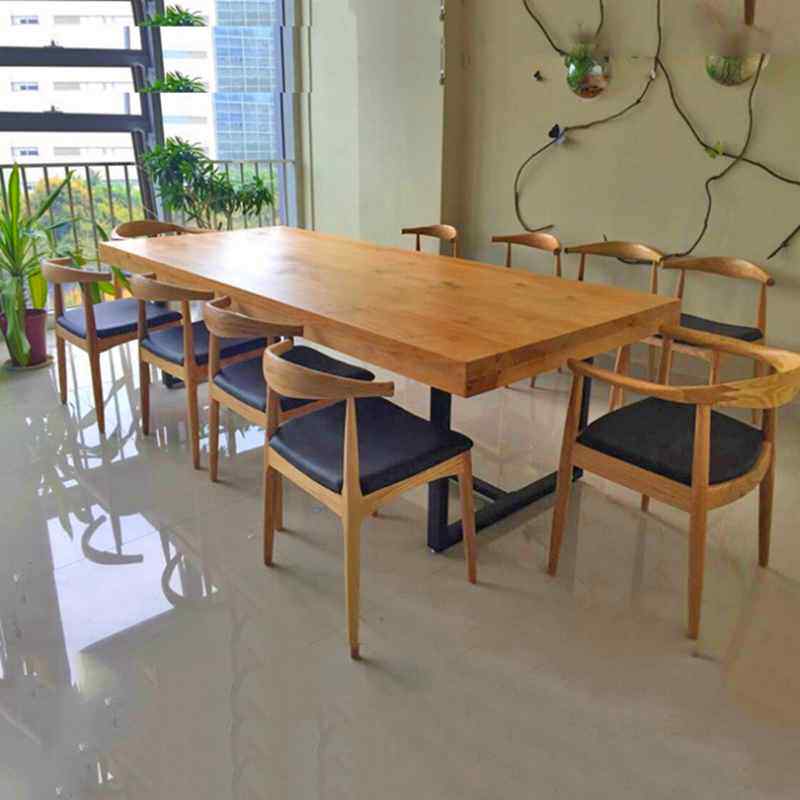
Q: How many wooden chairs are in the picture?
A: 10